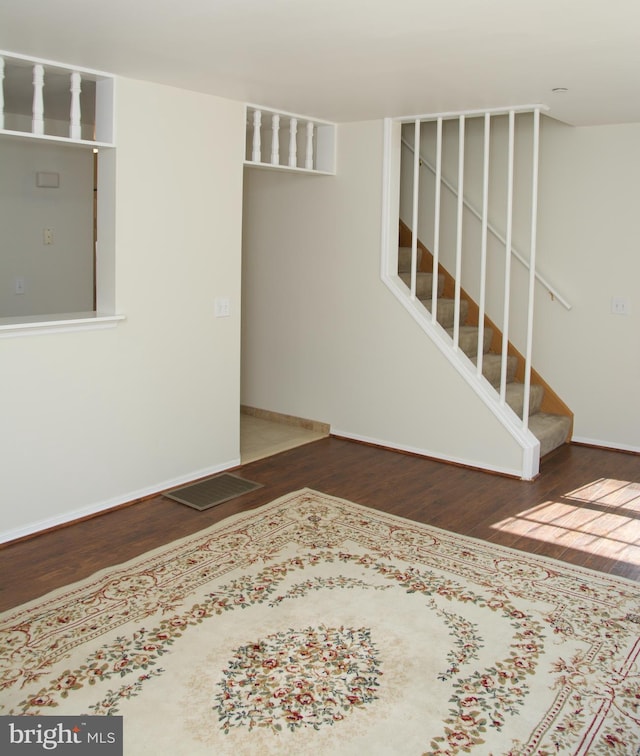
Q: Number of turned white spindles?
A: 7